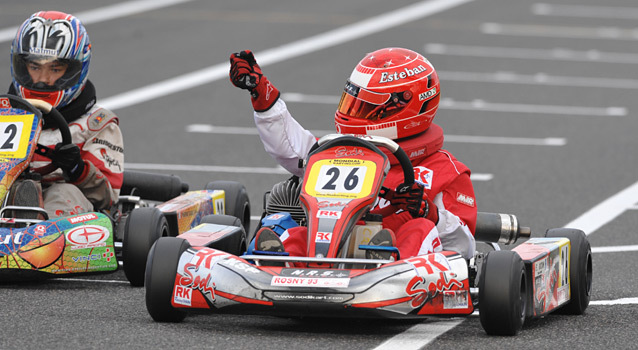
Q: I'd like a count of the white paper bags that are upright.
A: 0